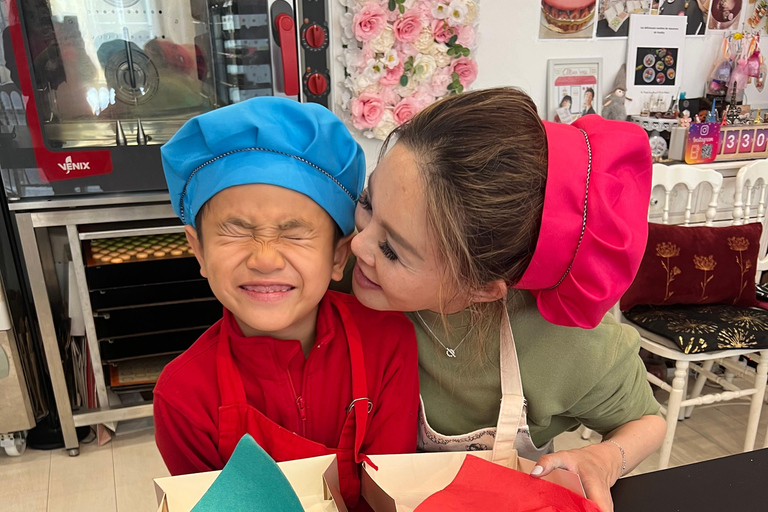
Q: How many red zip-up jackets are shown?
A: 1